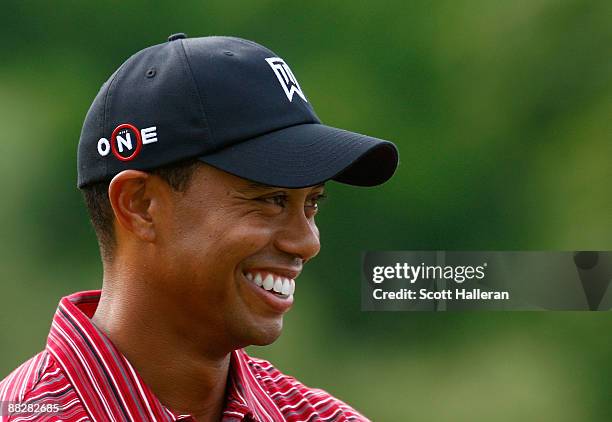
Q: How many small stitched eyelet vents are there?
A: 2